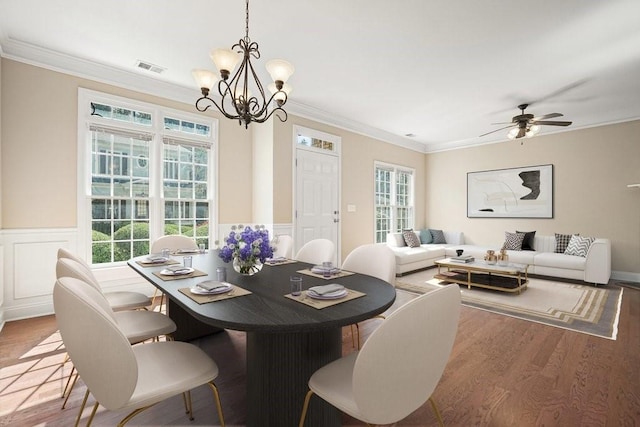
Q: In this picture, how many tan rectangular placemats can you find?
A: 7